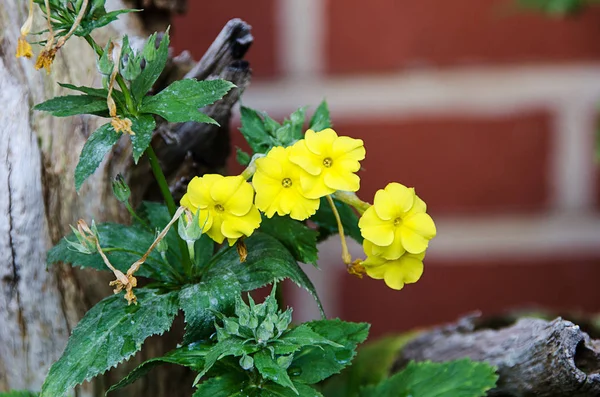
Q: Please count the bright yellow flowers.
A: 5